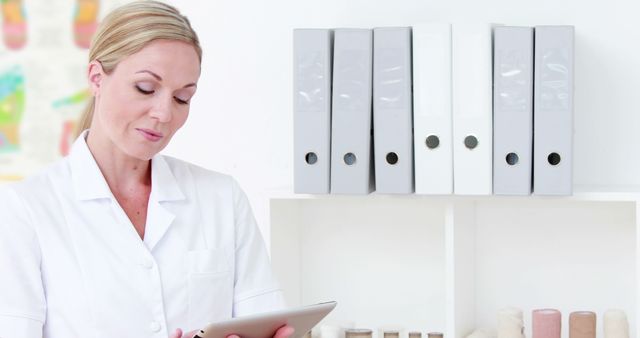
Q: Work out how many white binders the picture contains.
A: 2